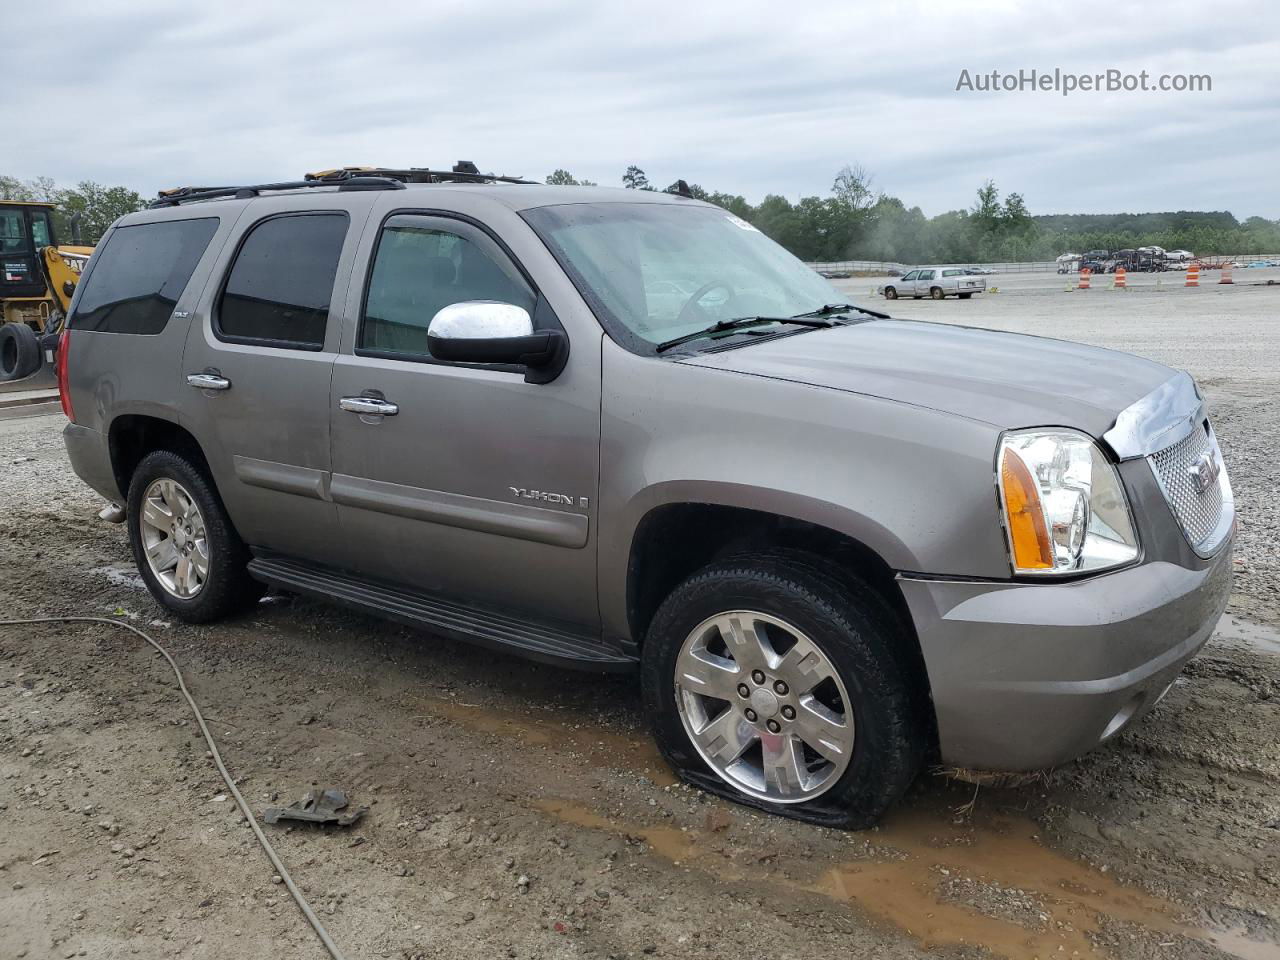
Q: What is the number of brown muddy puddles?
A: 3